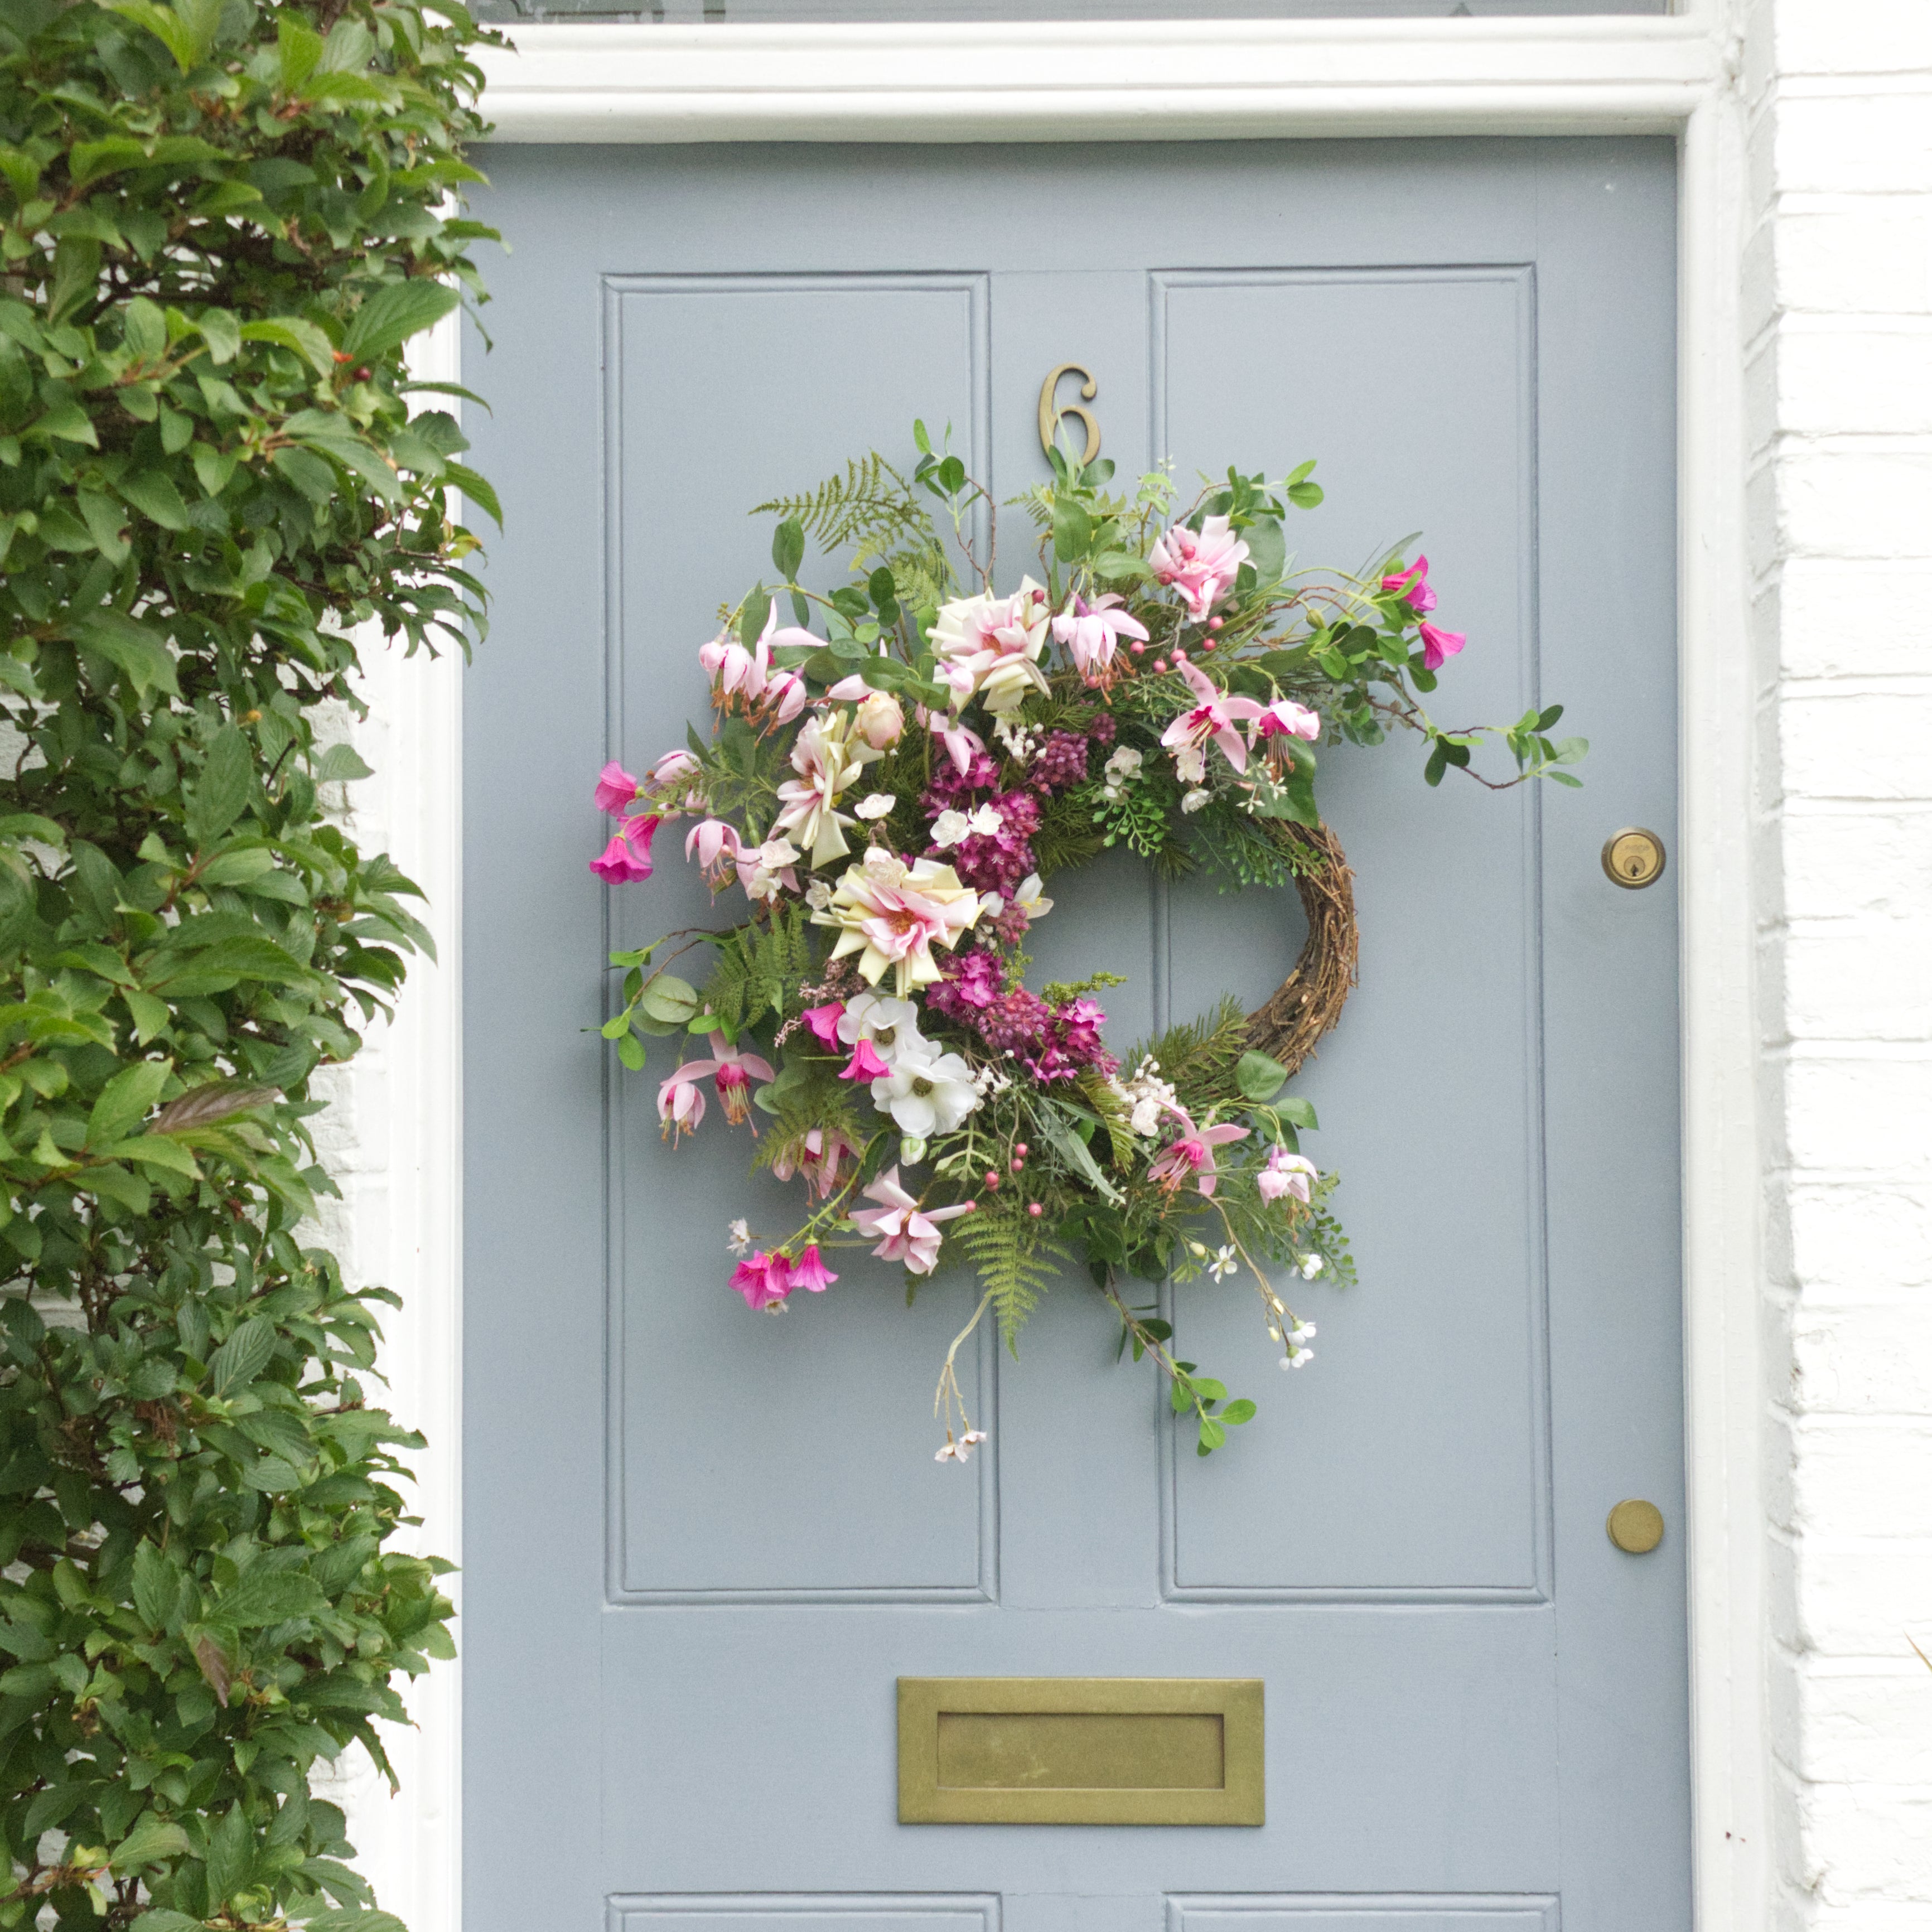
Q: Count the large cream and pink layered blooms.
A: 3